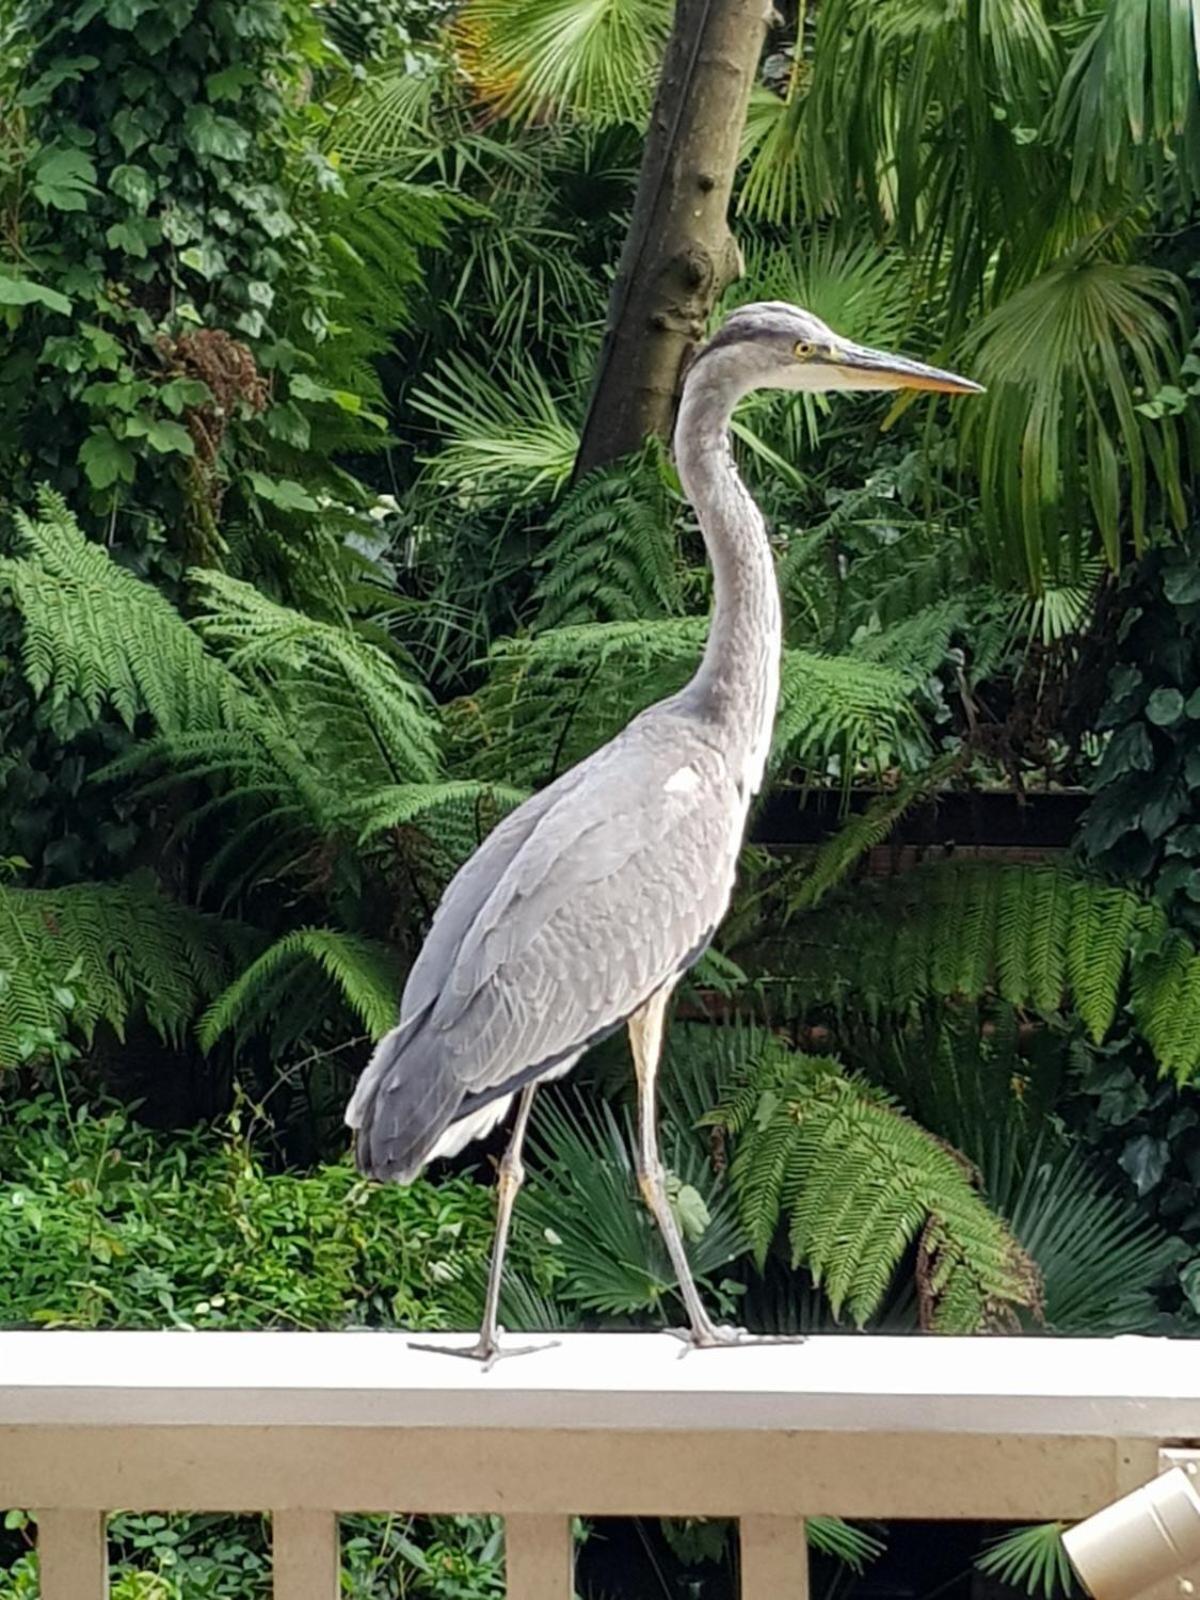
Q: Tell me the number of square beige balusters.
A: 4